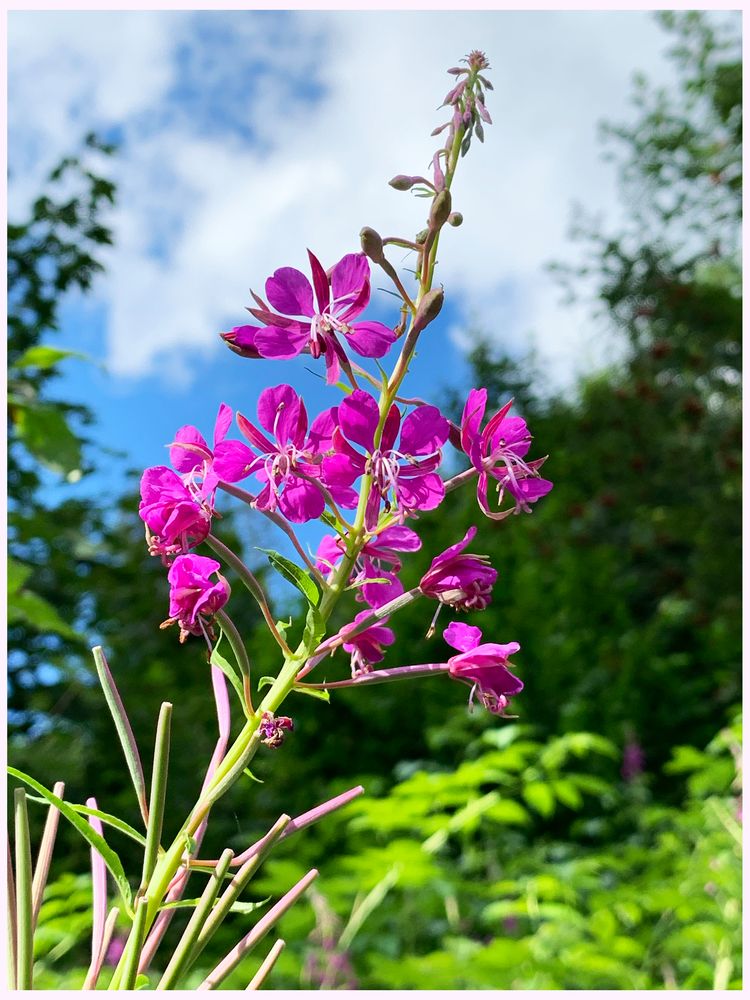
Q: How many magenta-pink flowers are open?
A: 11